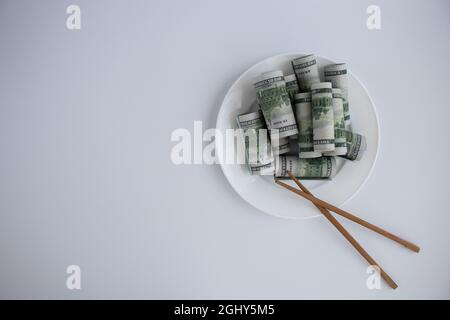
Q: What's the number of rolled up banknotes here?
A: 11